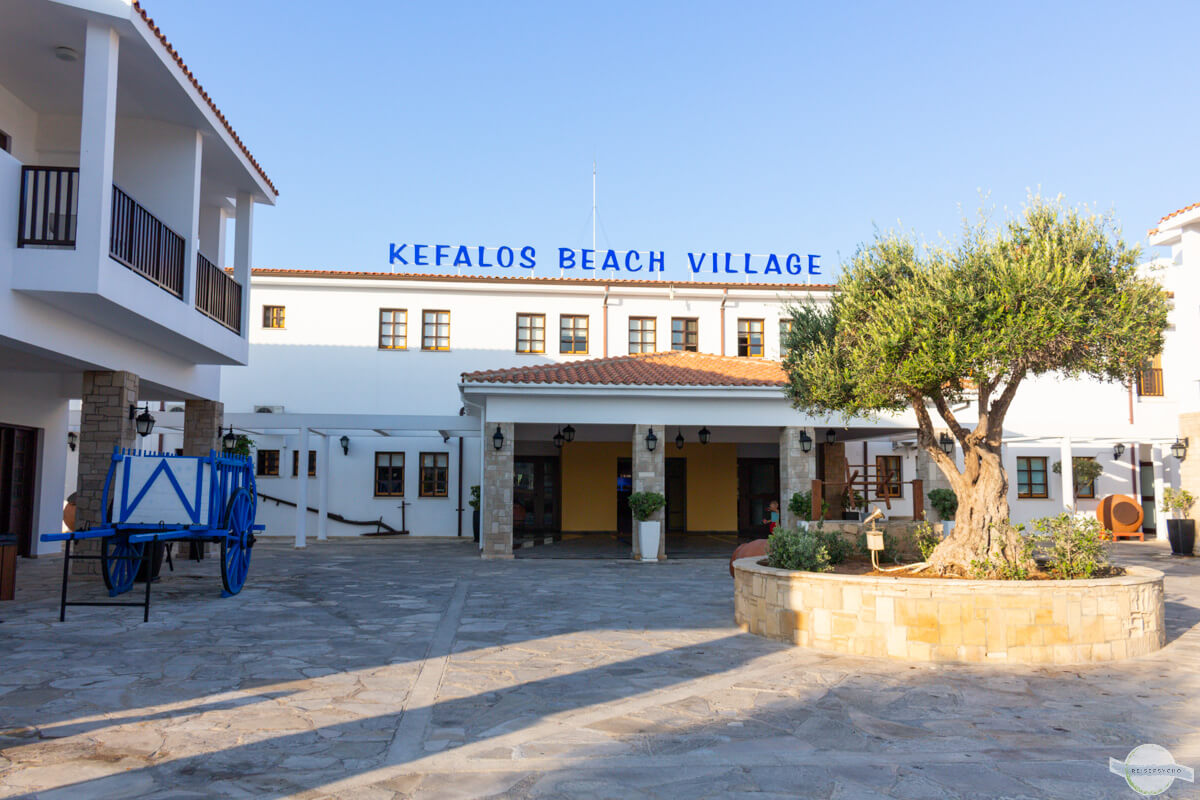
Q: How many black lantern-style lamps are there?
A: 15